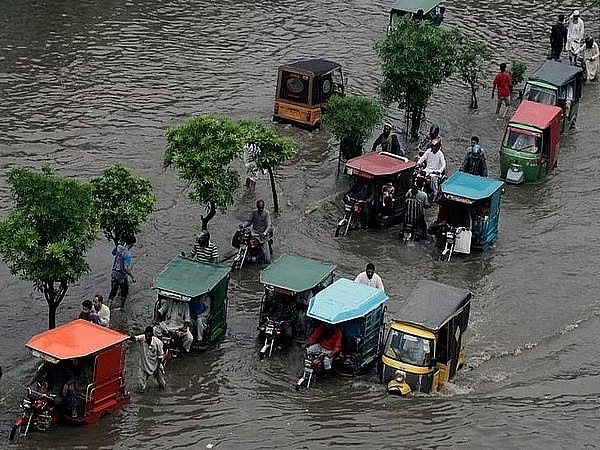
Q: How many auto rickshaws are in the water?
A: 11